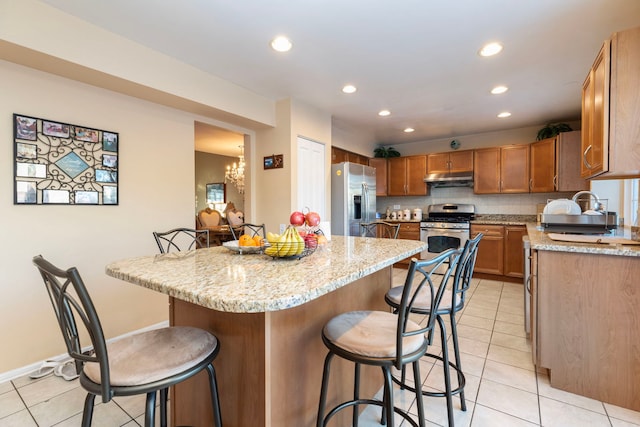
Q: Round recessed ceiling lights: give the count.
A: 7